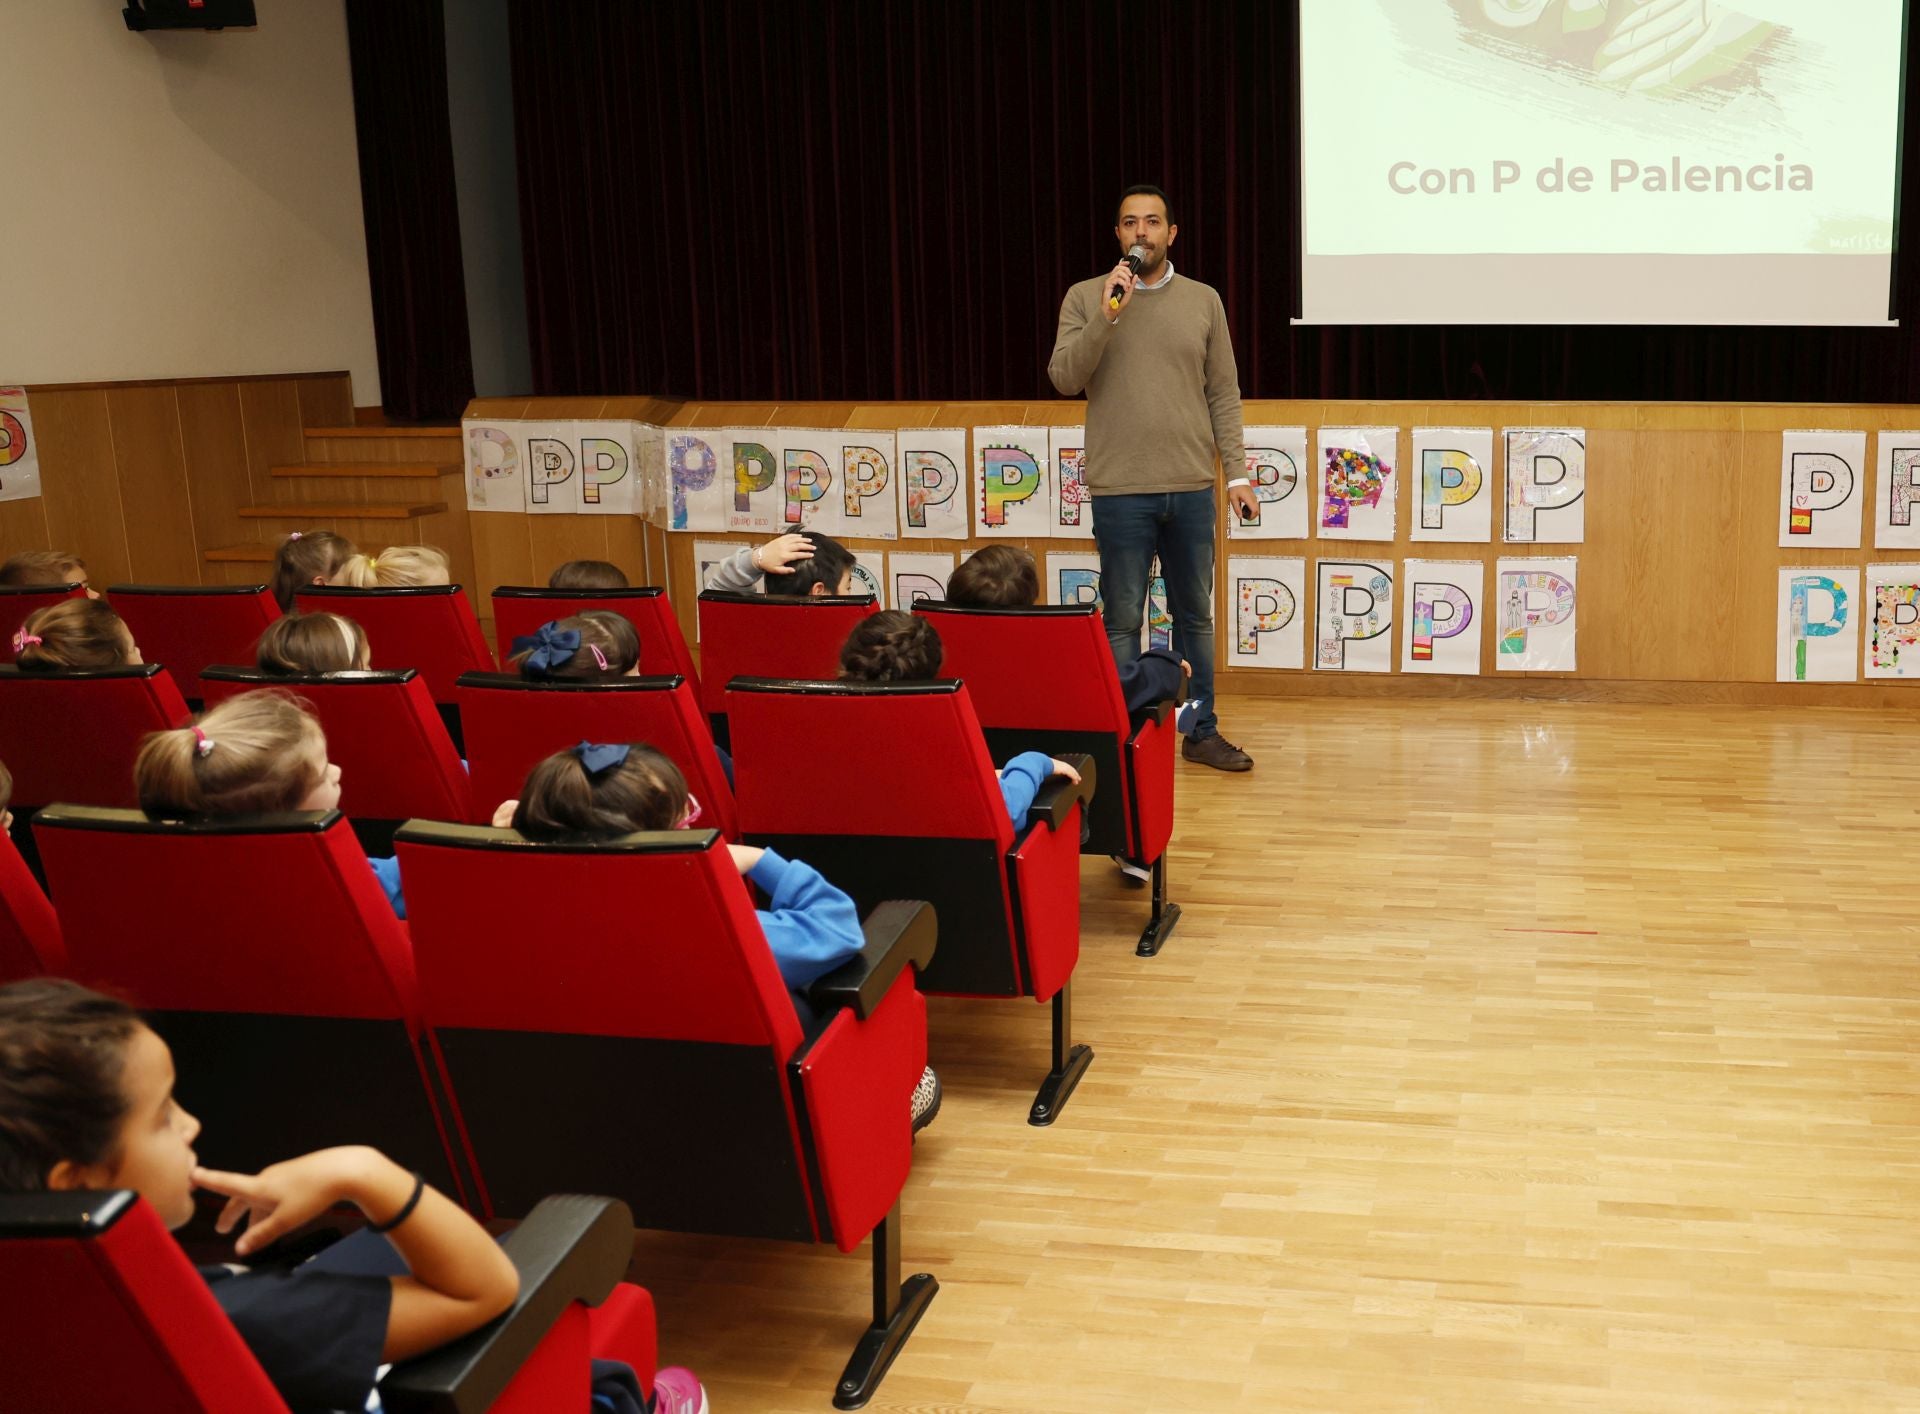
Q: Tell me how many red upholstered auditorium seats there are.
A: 14